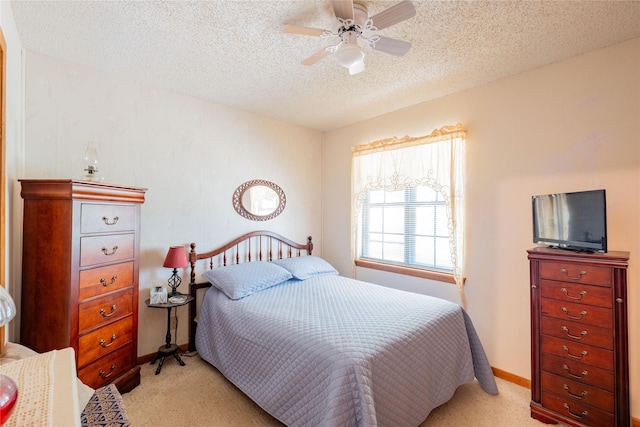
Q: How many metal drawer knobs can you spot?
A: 14